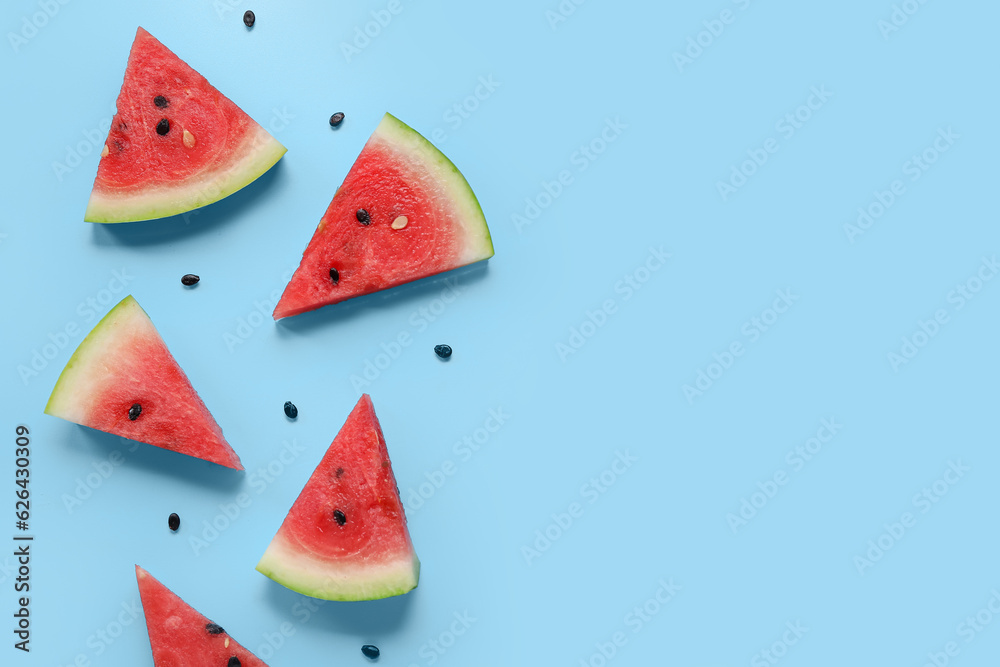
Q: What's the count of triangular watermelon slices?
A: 5